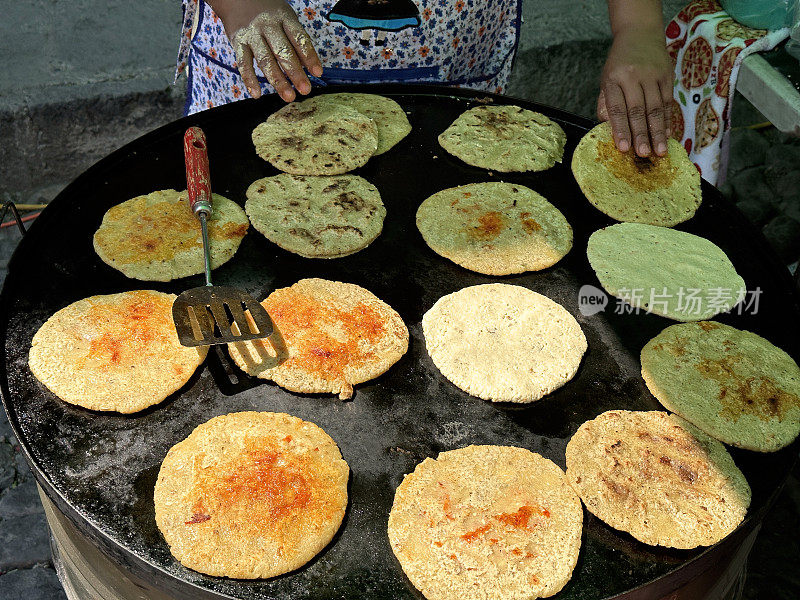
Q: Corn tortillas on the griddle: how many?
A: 15